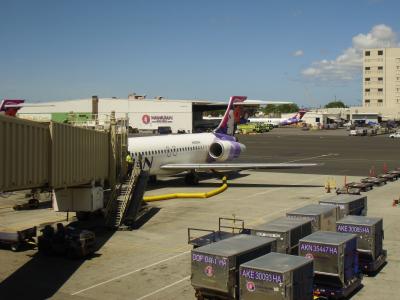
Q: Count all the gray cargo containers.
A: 7